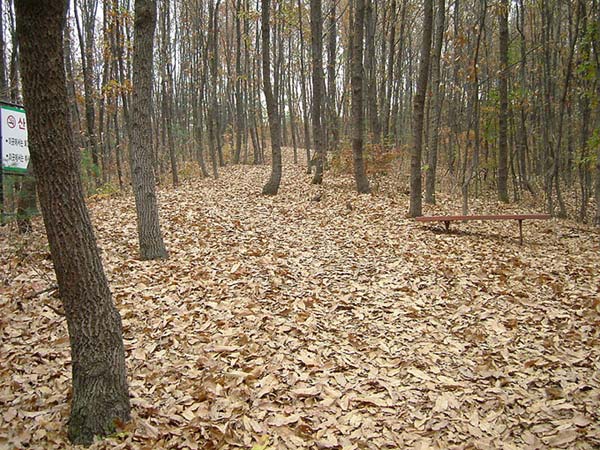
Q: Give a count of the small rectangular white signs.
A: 1